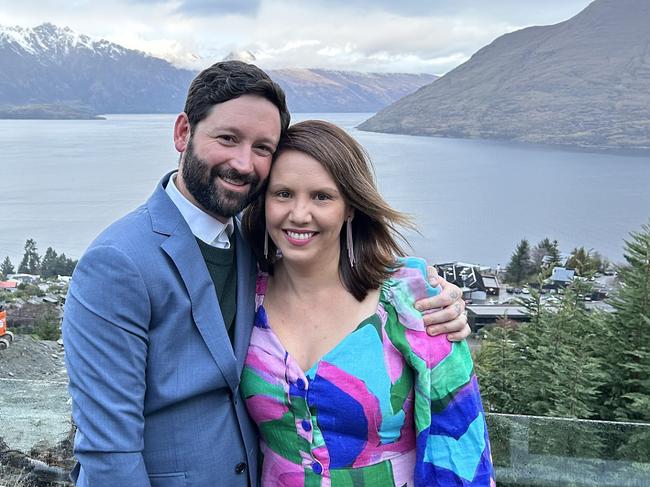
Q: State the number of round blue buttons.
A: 3